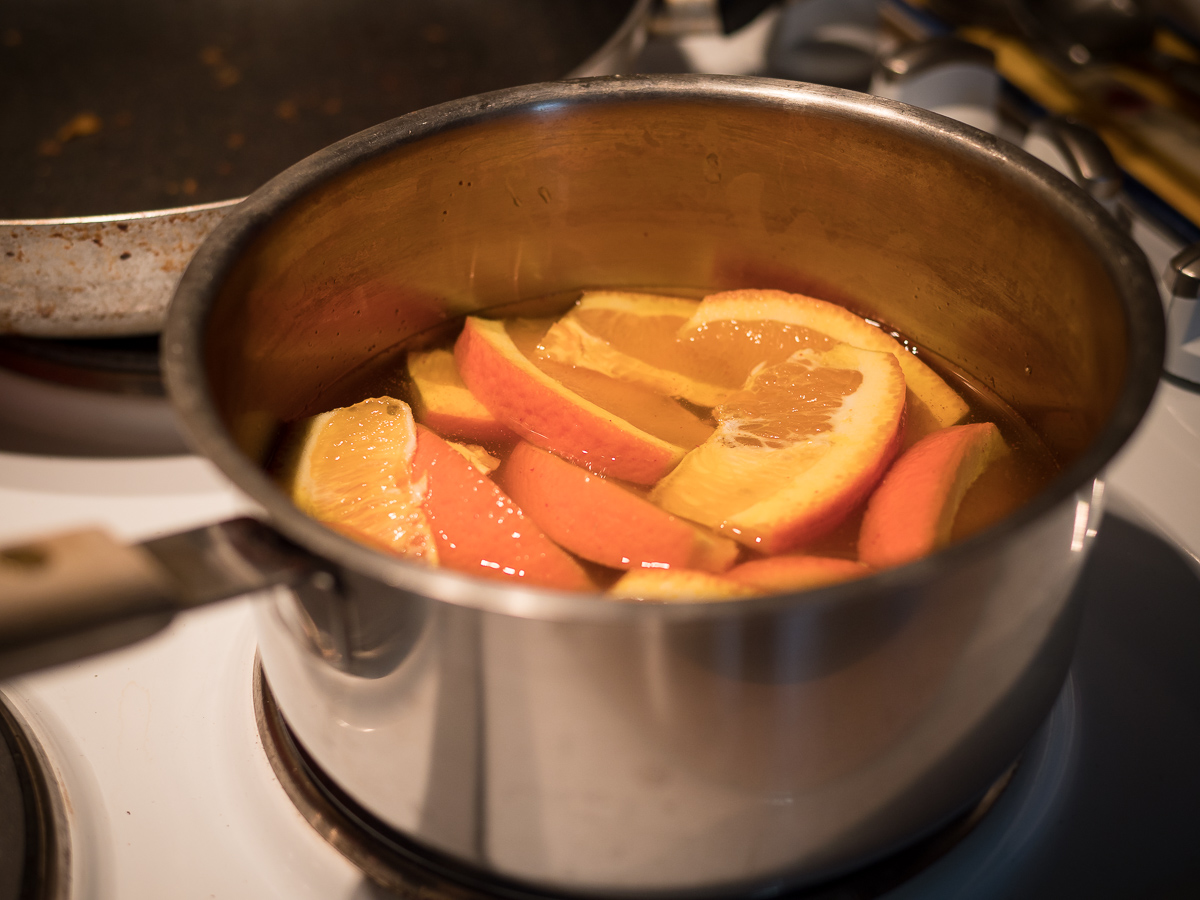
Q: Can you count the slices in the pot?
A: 11